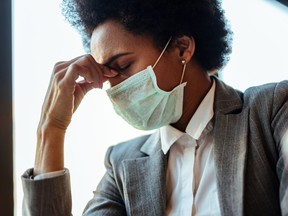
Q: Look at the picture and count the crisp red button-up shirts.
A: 0